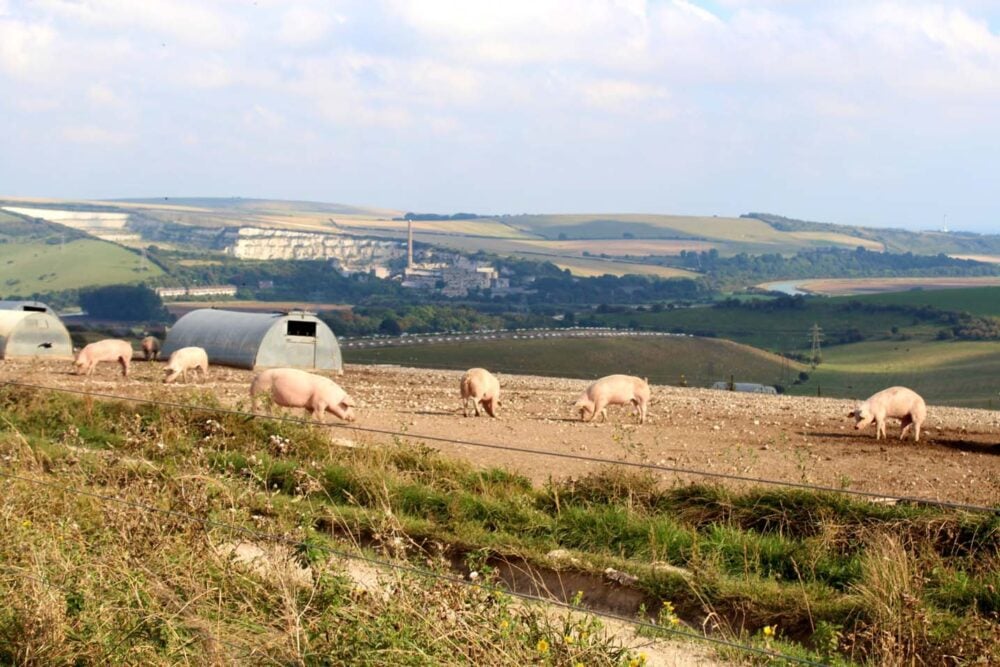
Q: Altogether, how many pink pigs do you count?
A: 6